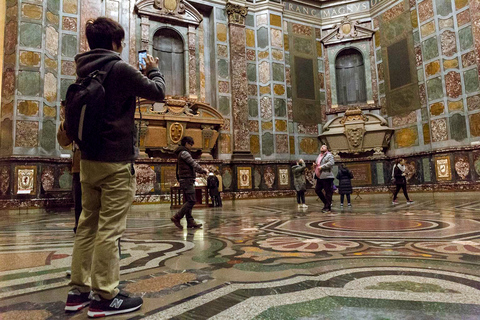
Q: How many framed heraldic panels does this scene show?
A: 4